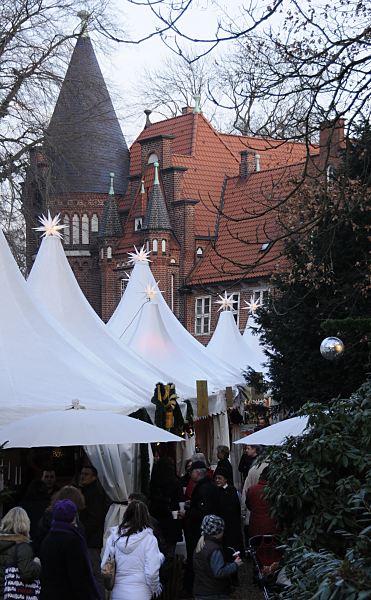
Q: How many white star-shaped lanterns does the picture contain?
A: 5